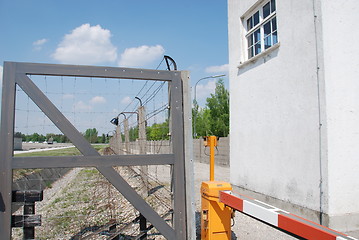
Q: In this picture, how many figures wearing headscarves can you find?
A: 0